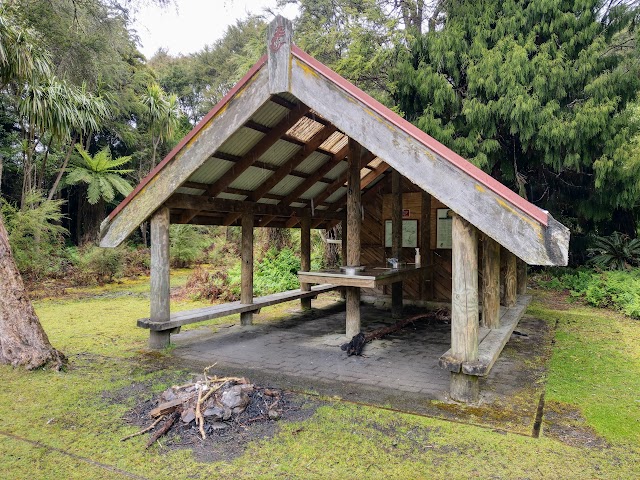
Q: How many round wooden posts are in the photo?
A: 11